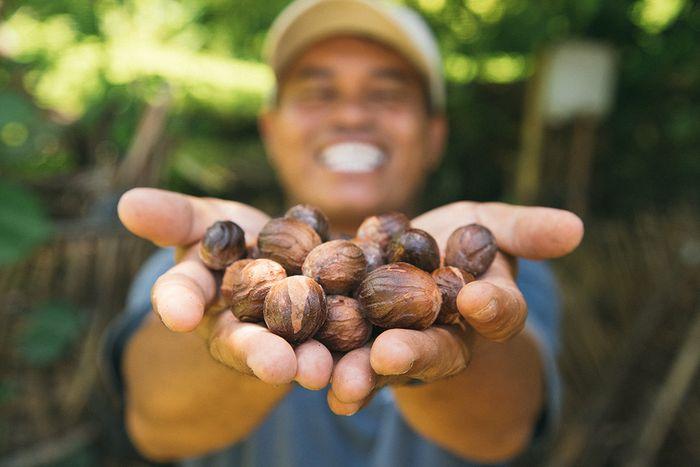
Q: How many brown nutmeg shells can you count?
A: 14